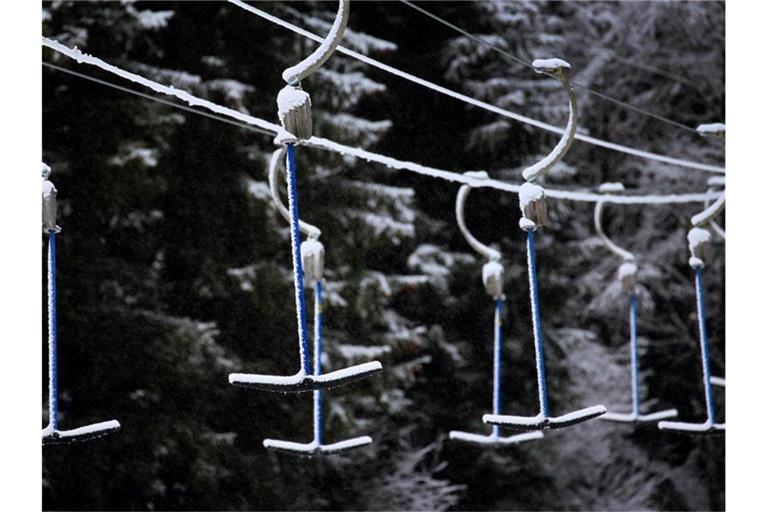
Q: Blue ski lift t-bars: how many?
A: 7